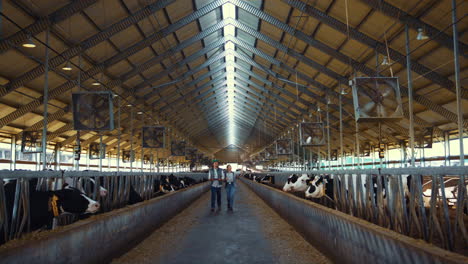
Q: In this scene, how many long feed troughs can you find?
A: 2